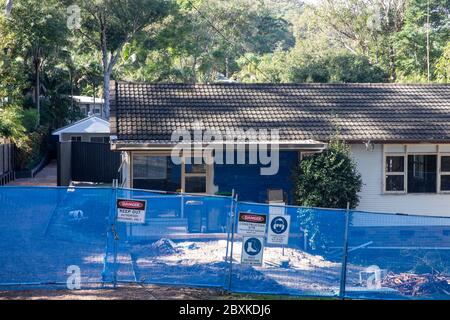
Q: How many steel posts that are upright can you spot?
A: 5